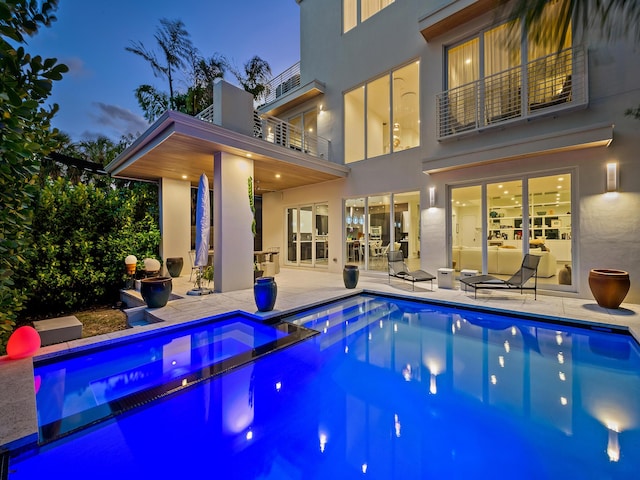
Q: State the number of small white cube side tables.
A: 2